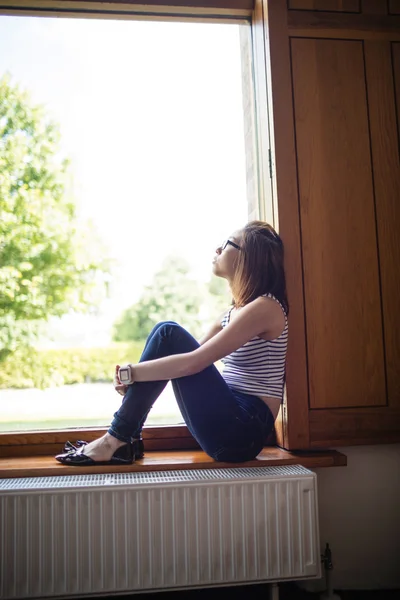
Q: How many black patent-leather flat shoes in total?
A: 2